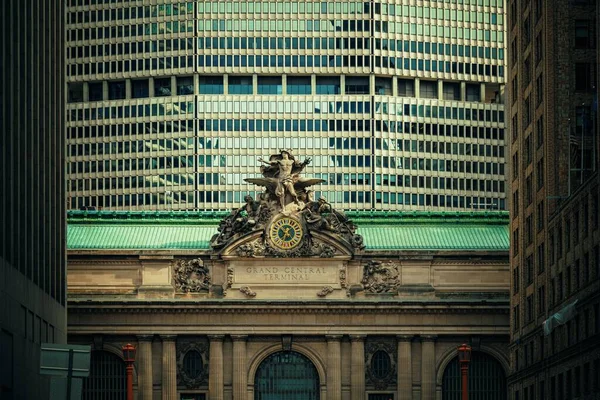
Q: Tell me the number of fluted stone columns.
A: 8